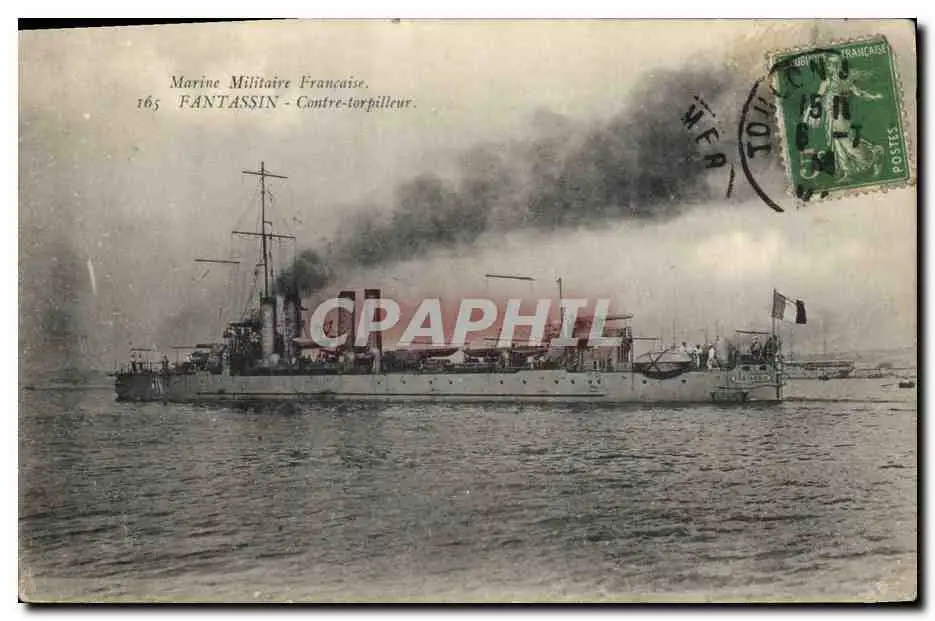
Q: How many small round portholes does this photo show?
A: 12